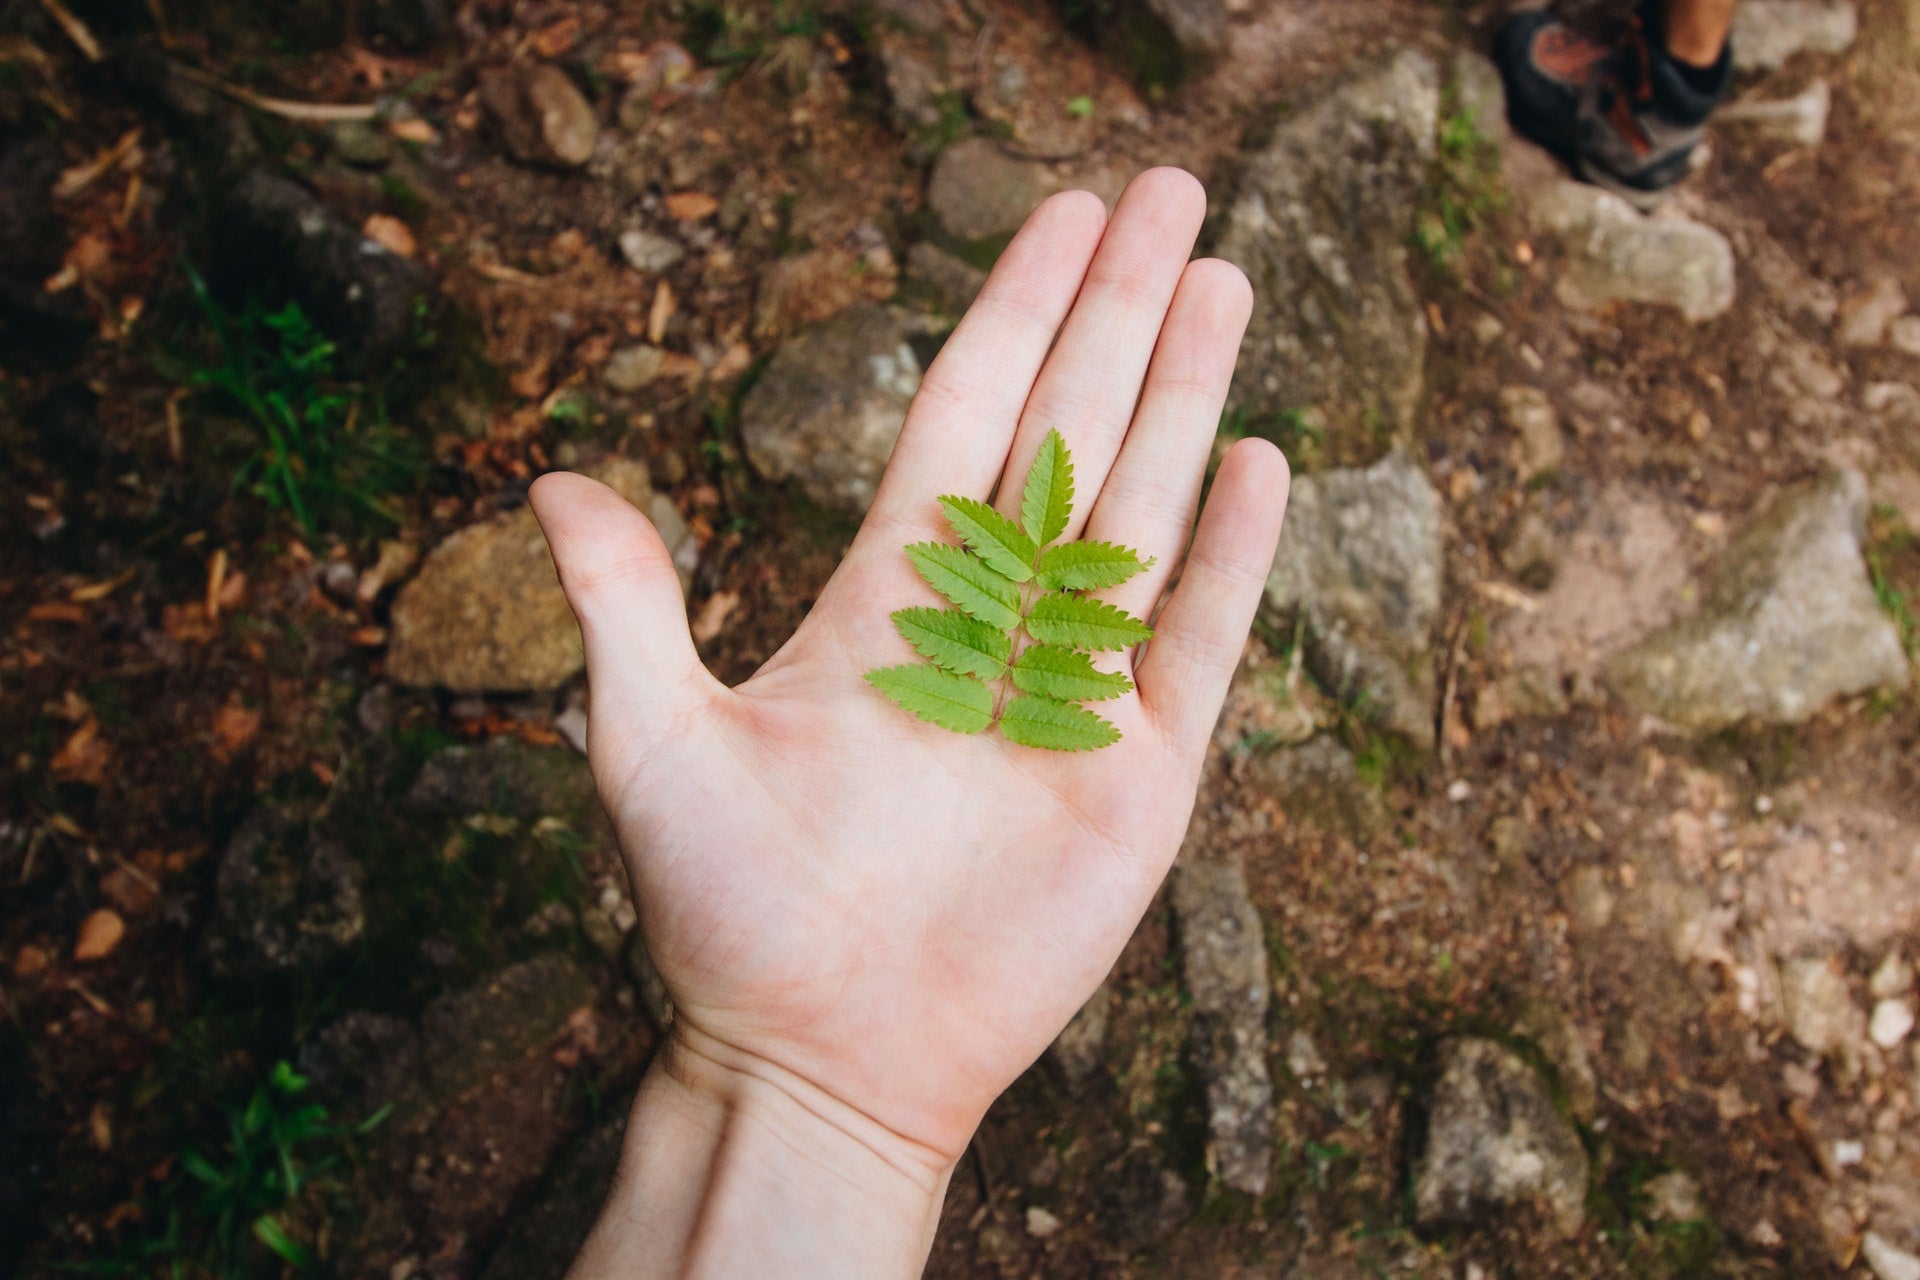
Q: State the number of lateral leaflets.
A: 8